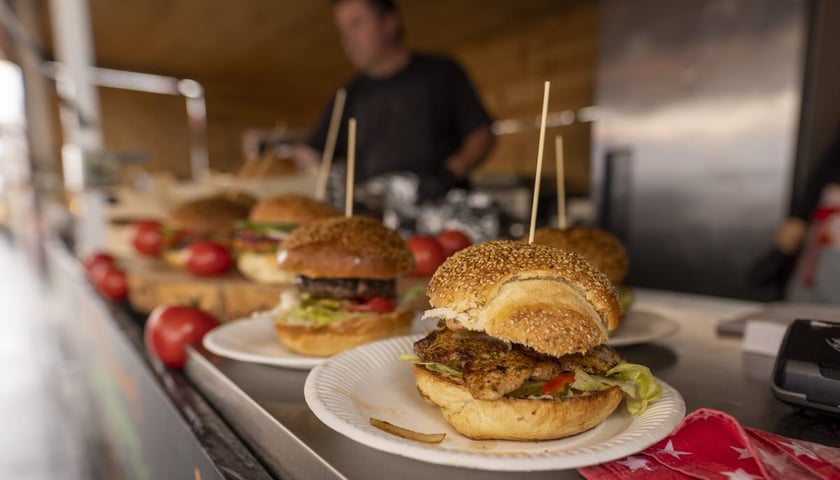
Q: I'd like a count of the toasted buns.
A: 5